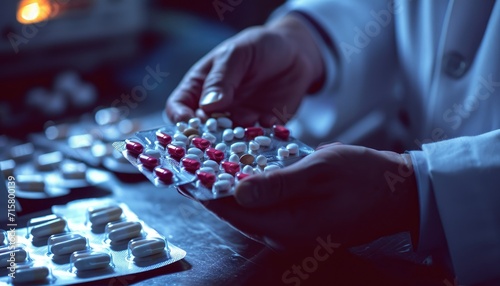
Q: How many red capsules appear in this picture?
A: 13